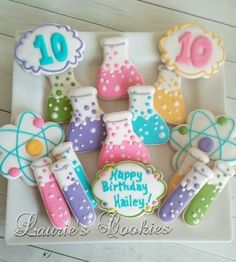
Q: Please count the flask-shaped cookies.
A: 6